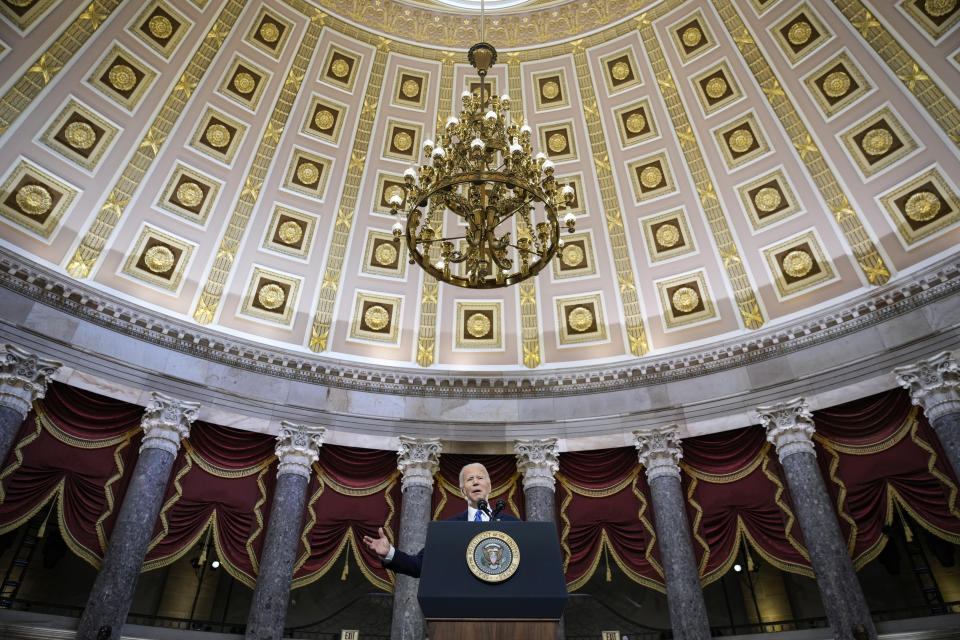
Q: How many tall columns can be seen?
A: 8